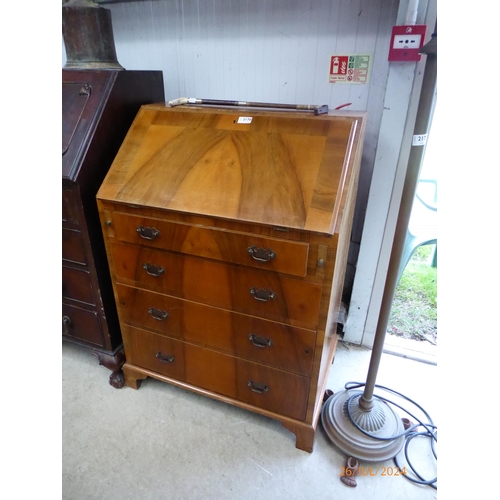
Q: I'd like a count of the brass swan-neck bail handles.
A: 8